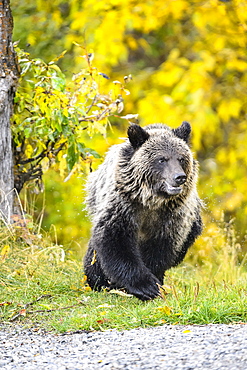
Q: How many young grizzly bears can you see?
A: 1